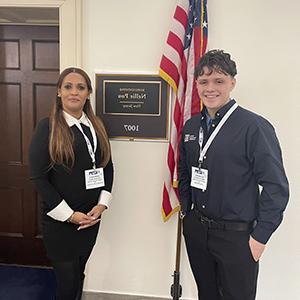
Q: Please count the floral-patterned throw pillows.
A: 0